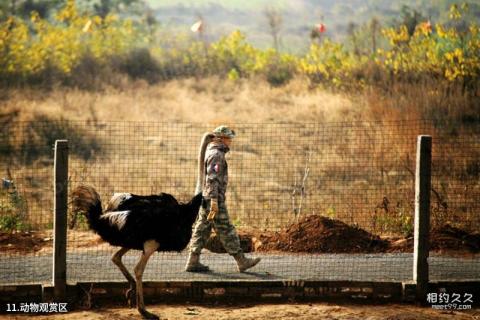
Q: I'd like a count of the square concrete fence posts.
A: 2